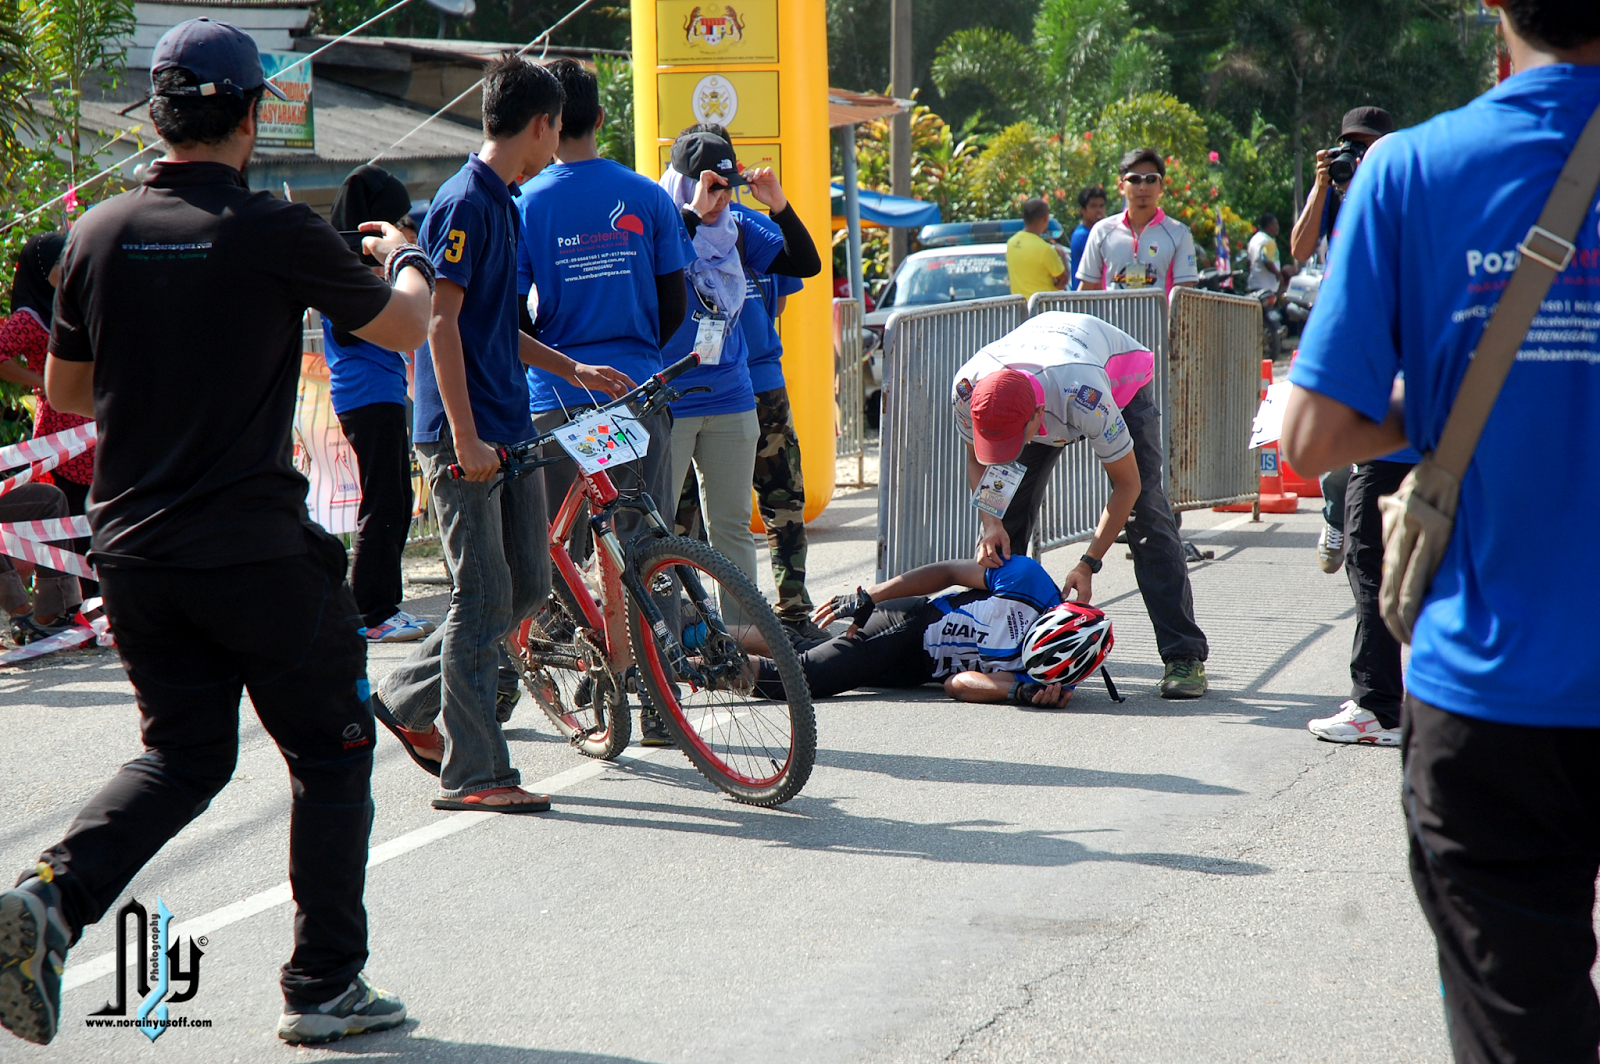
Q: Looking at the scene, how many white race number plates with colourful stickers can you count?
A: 1